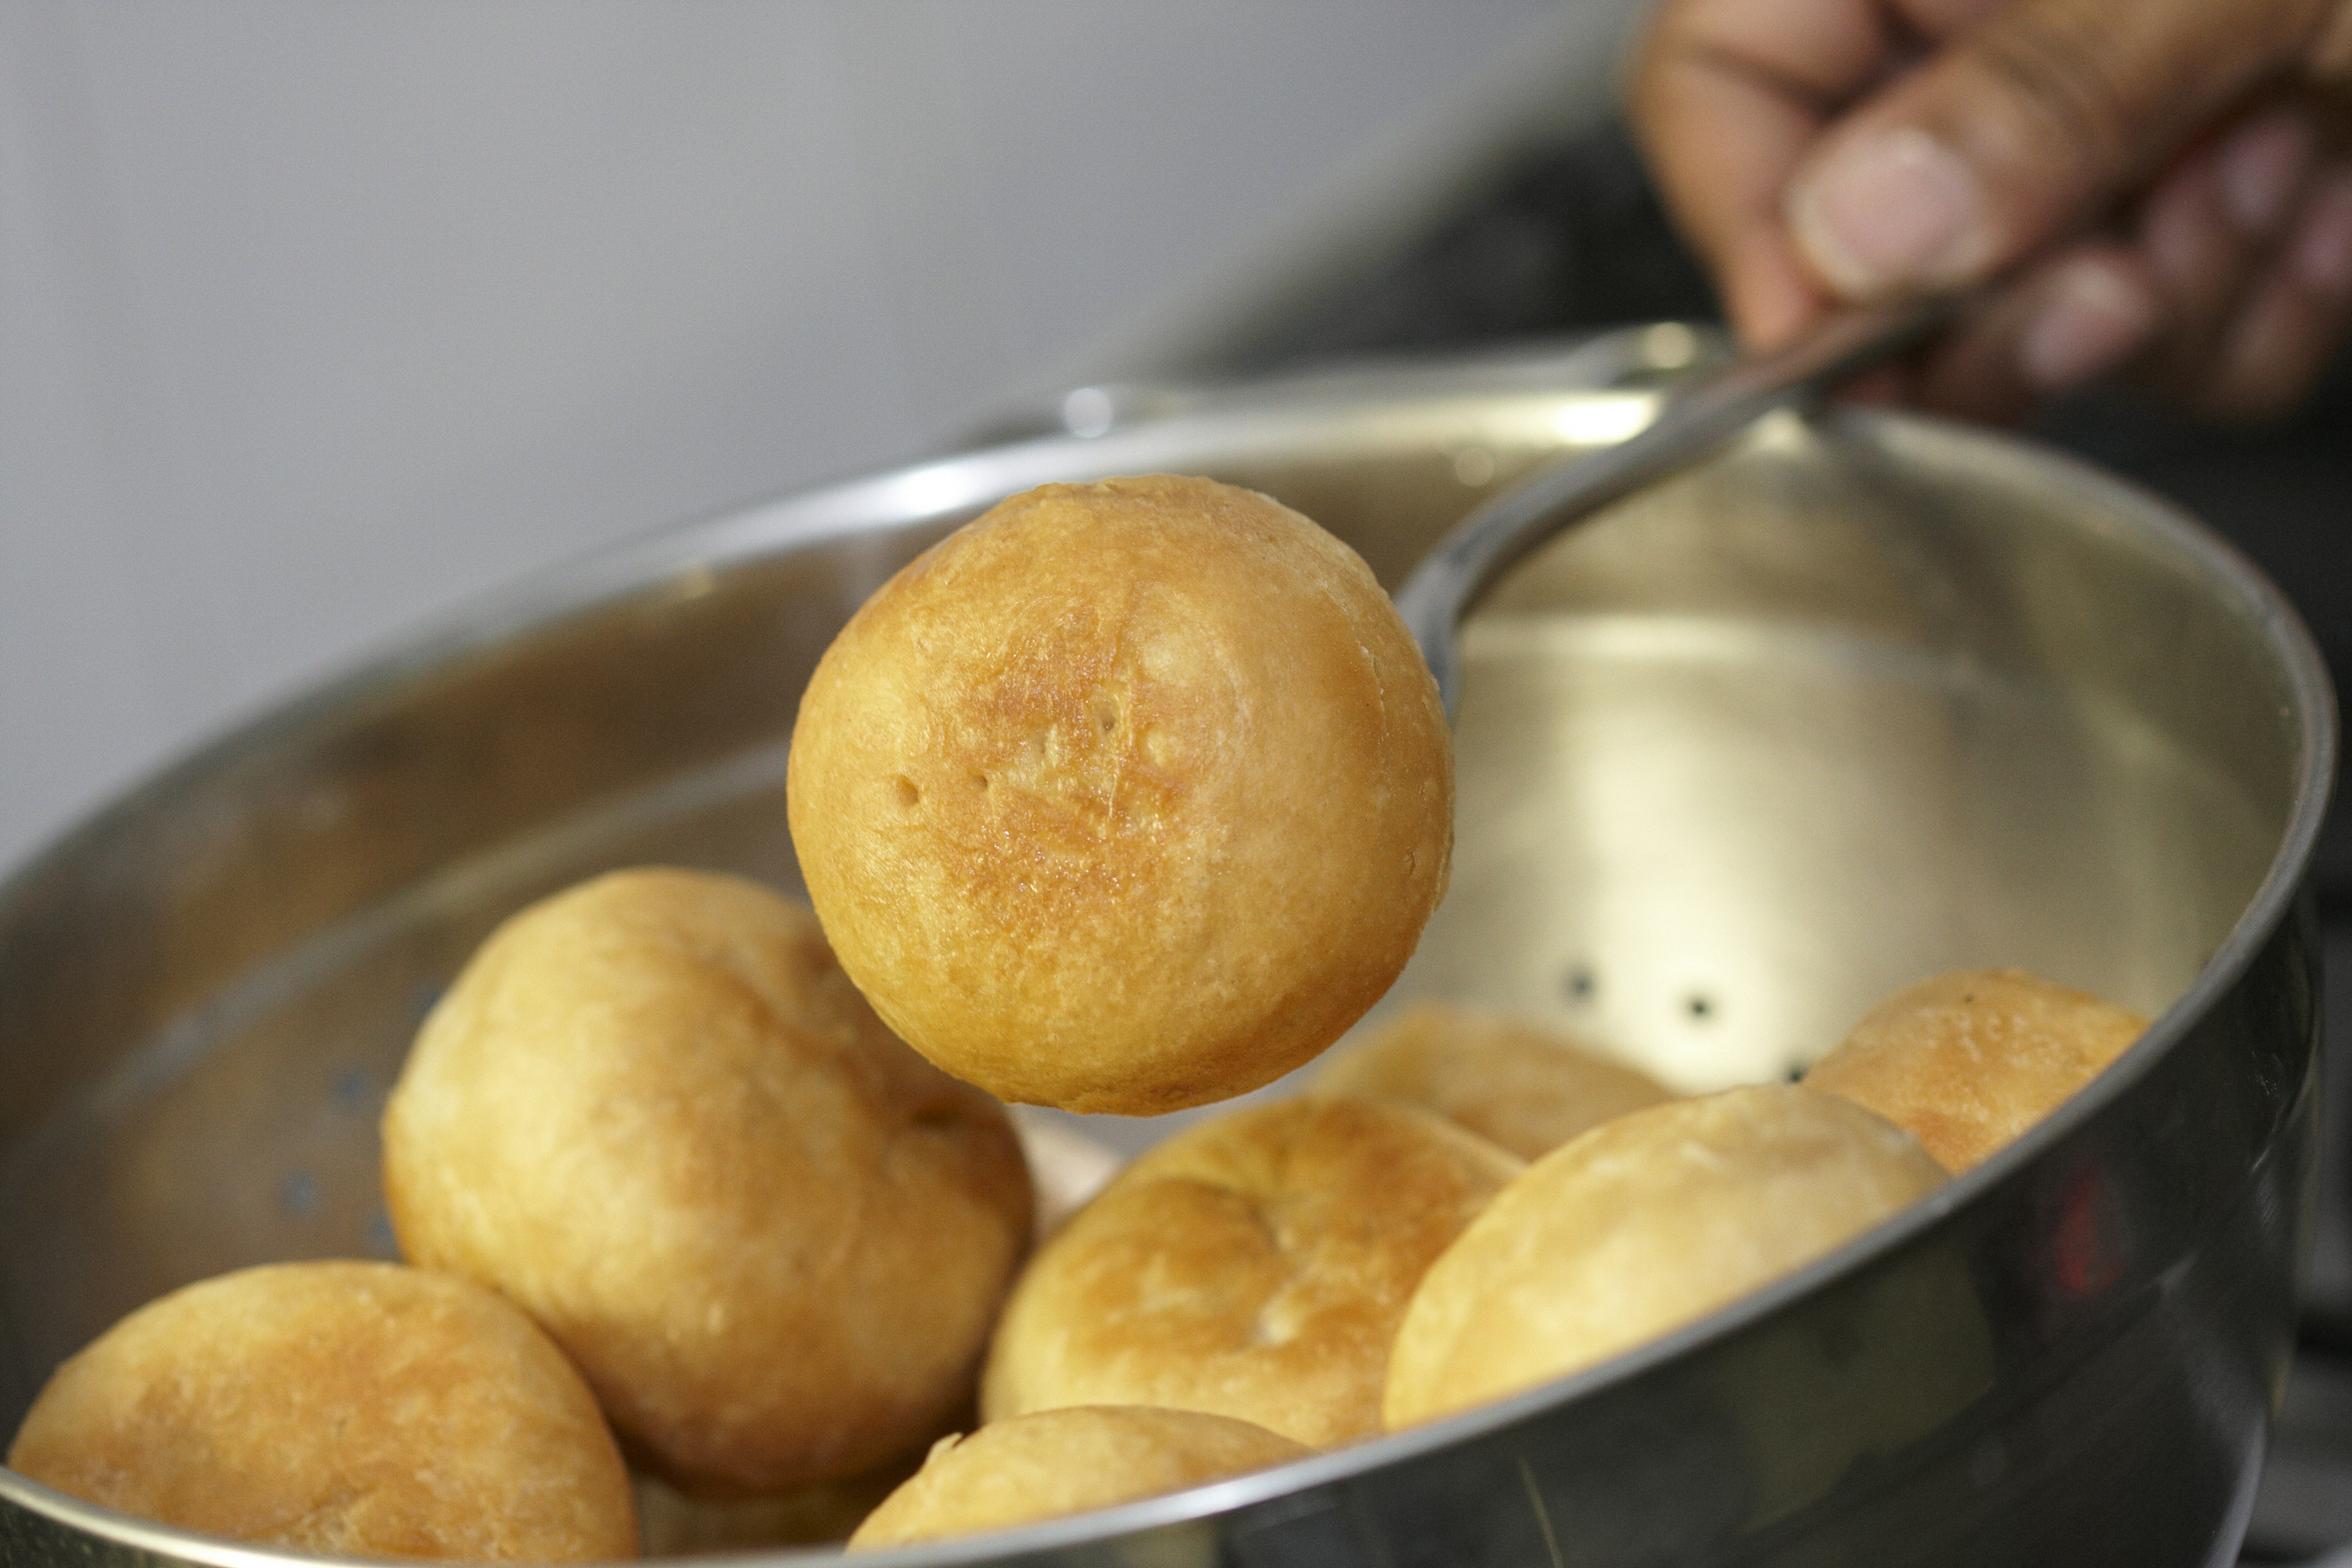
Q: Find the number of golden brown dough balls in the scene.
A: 8